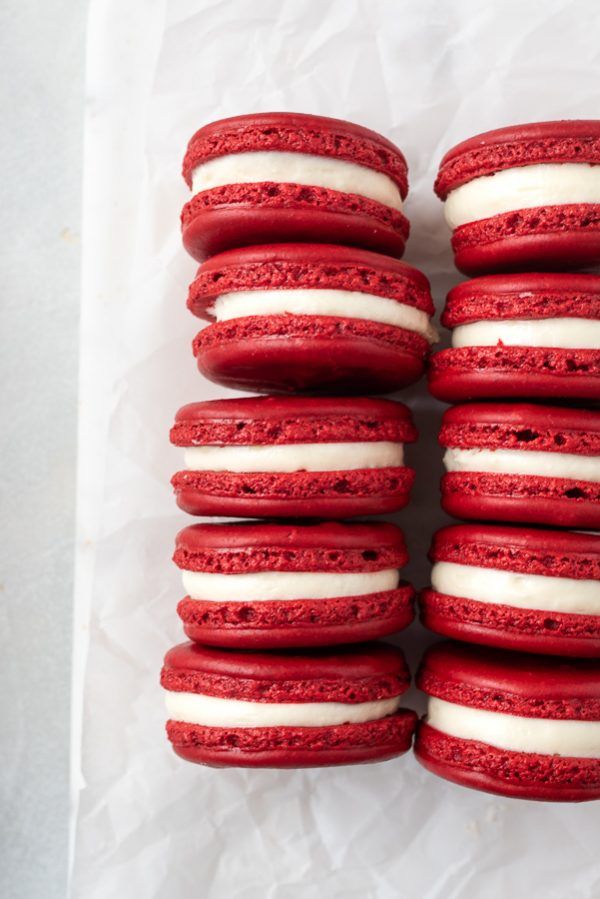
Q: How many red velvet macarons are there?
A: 10